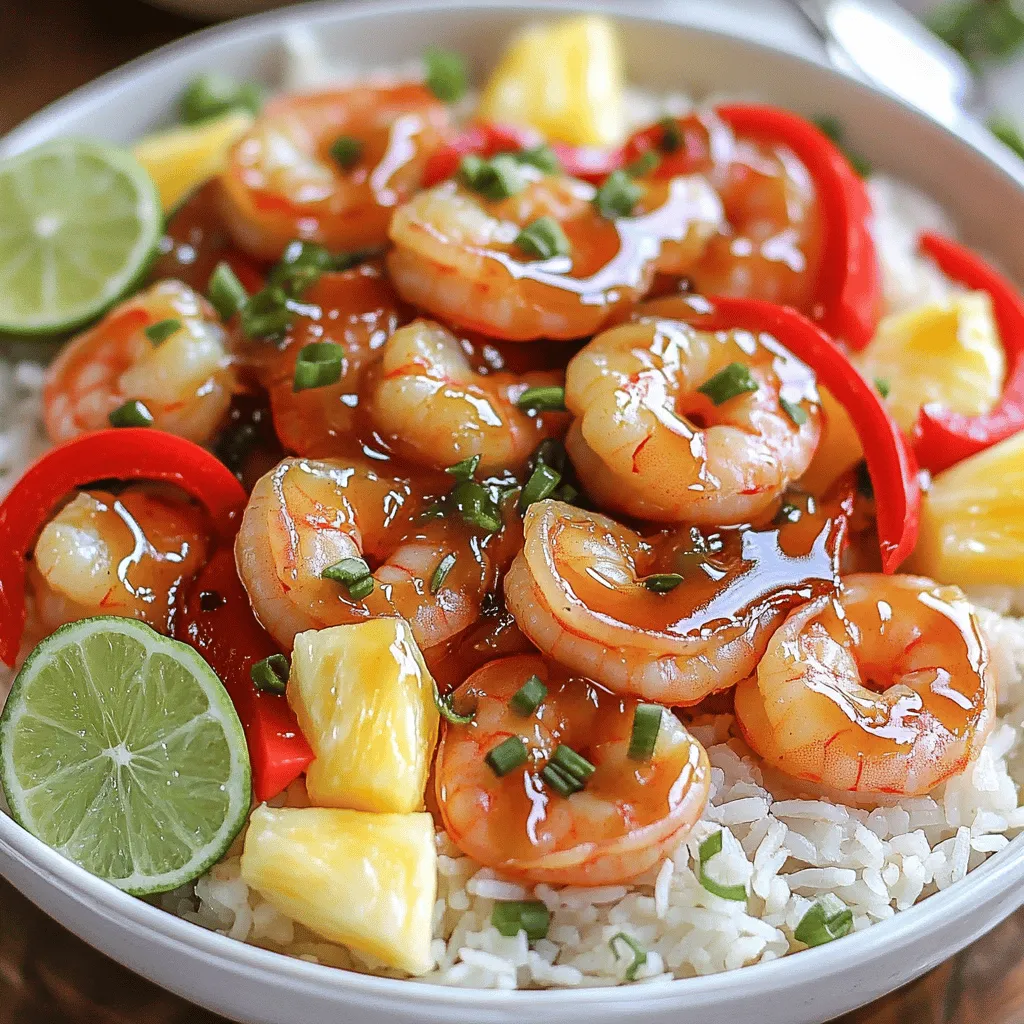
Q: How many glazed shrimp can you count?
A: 11